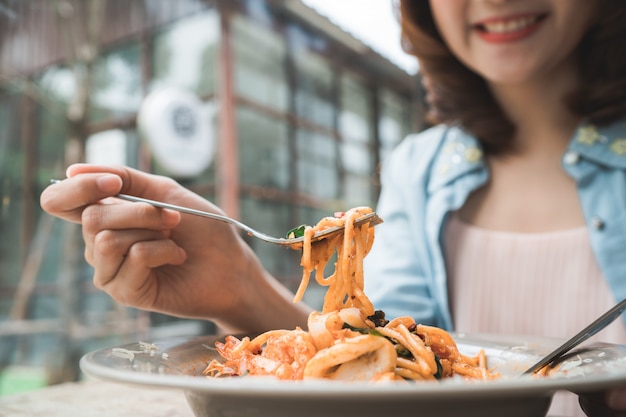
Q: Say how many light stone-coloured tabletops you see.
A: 1